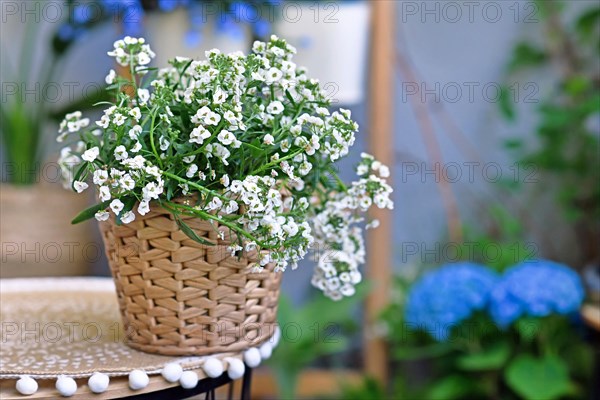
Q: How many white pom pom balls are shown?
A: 11